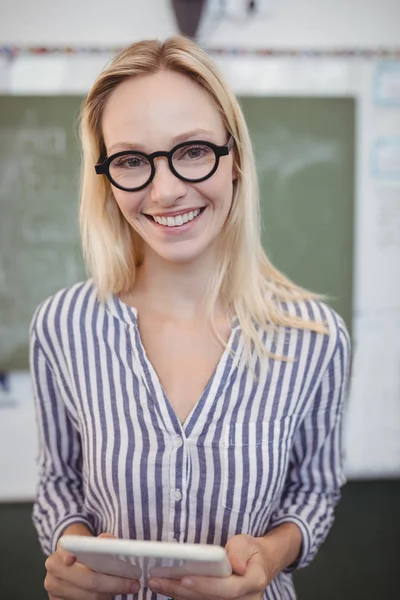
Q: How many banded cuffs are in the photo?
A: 2